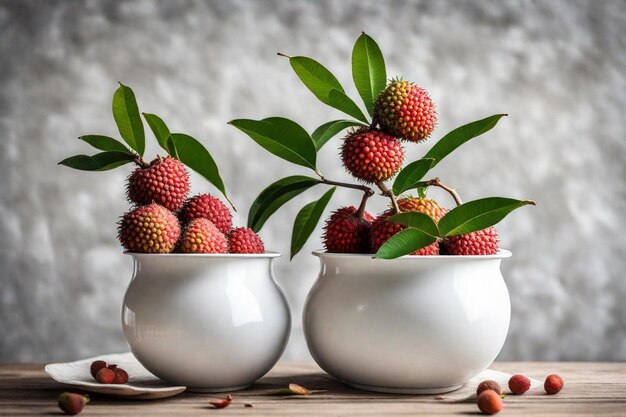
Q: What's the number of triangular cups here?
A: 0